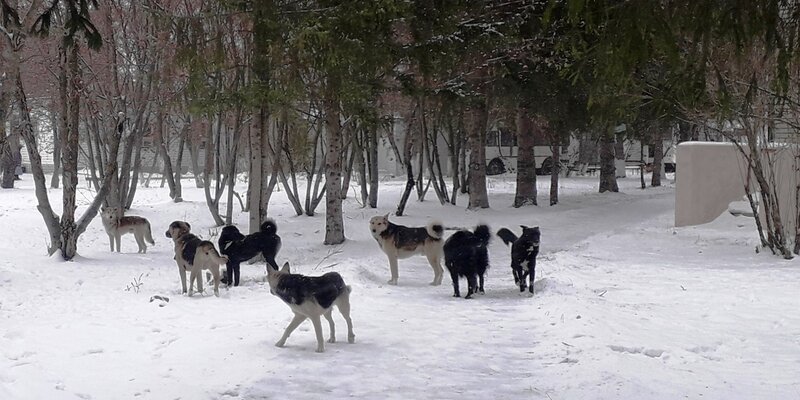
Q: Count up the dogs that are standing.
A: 7